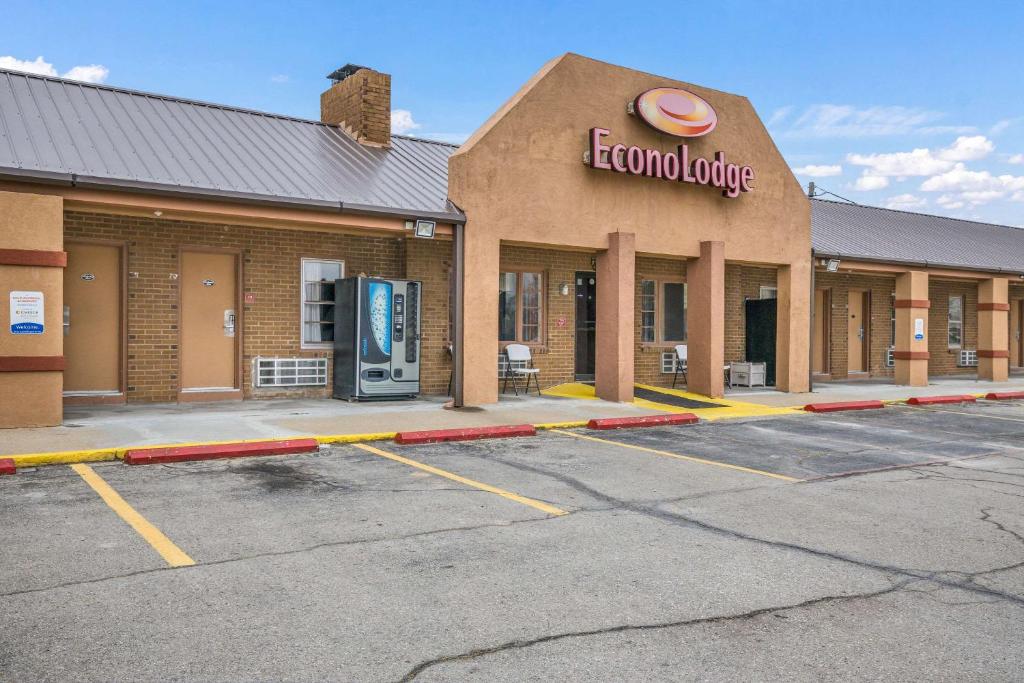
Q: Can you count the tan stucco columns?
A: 7